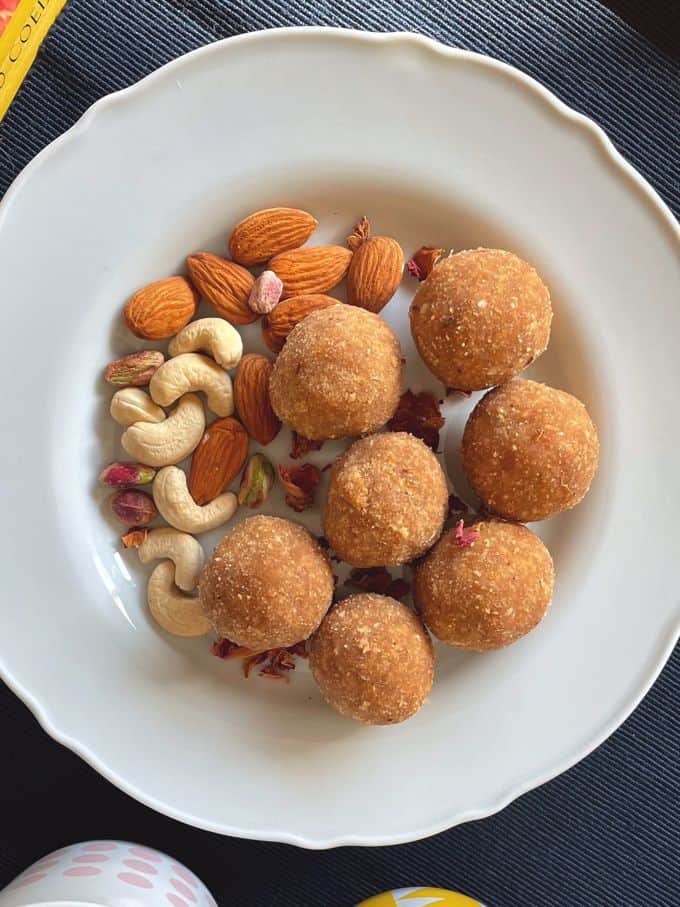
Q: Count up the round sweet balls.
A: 7